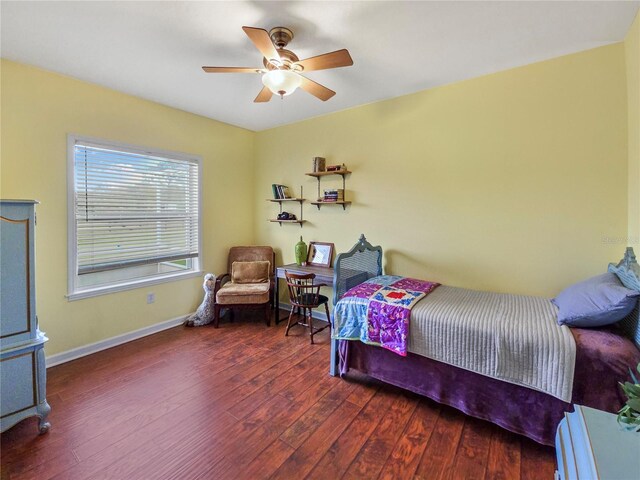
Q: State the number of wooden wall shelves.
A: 4